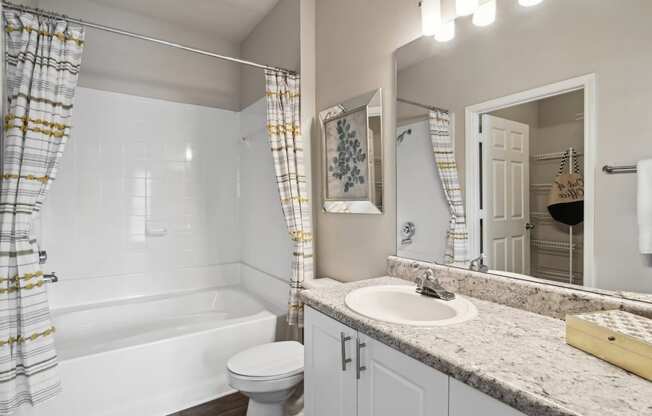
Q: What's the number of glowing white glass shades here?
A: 5